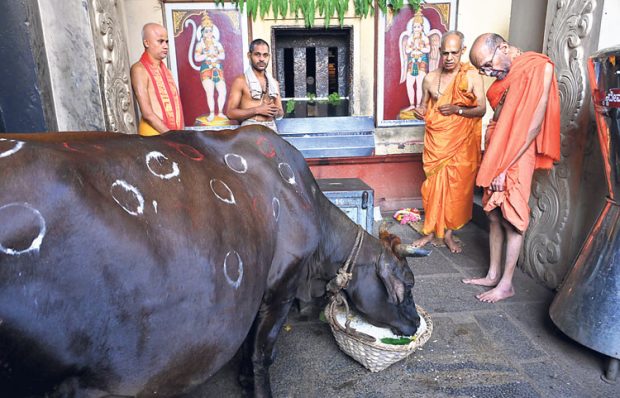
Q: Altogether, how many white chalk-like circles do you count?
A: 9